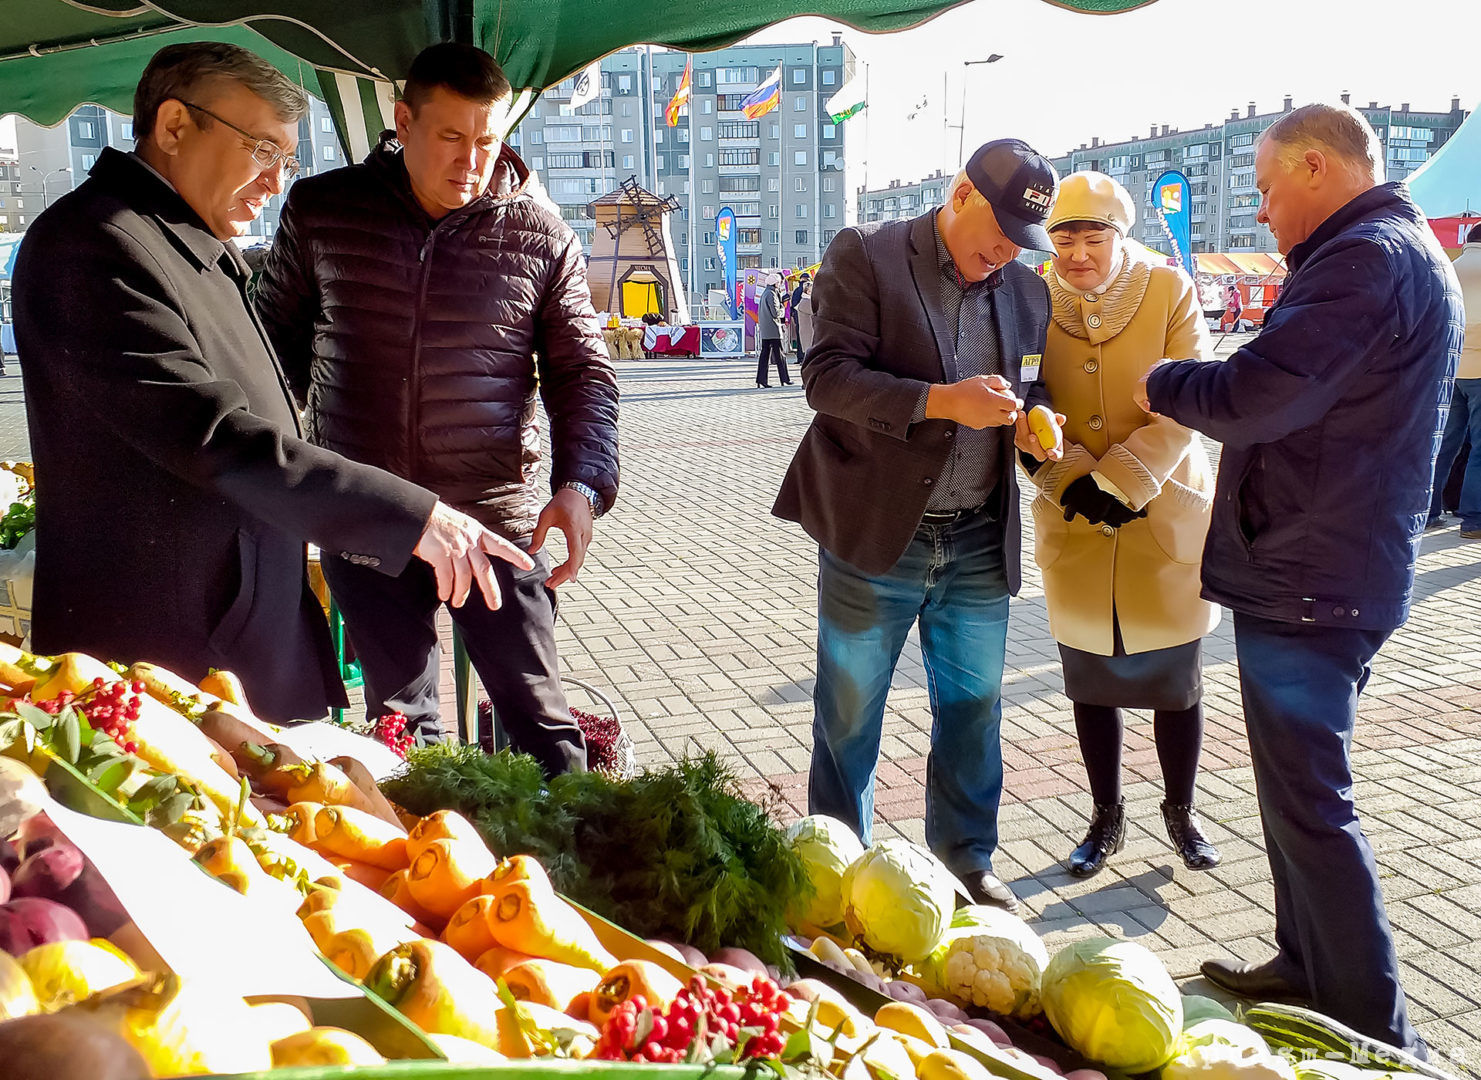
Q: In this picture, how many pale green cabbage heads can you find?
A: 3